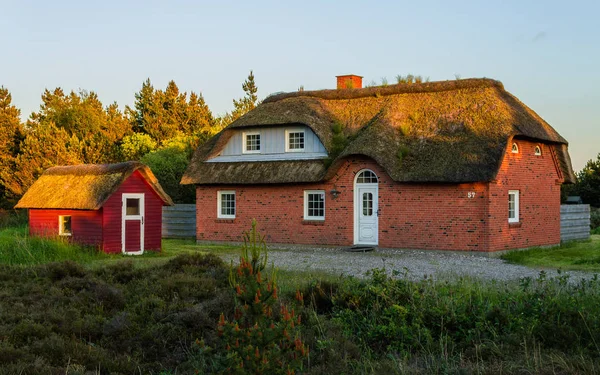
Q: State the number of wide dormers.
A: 1